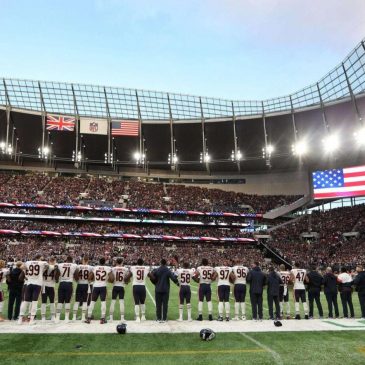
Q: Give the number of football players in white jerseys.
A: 13